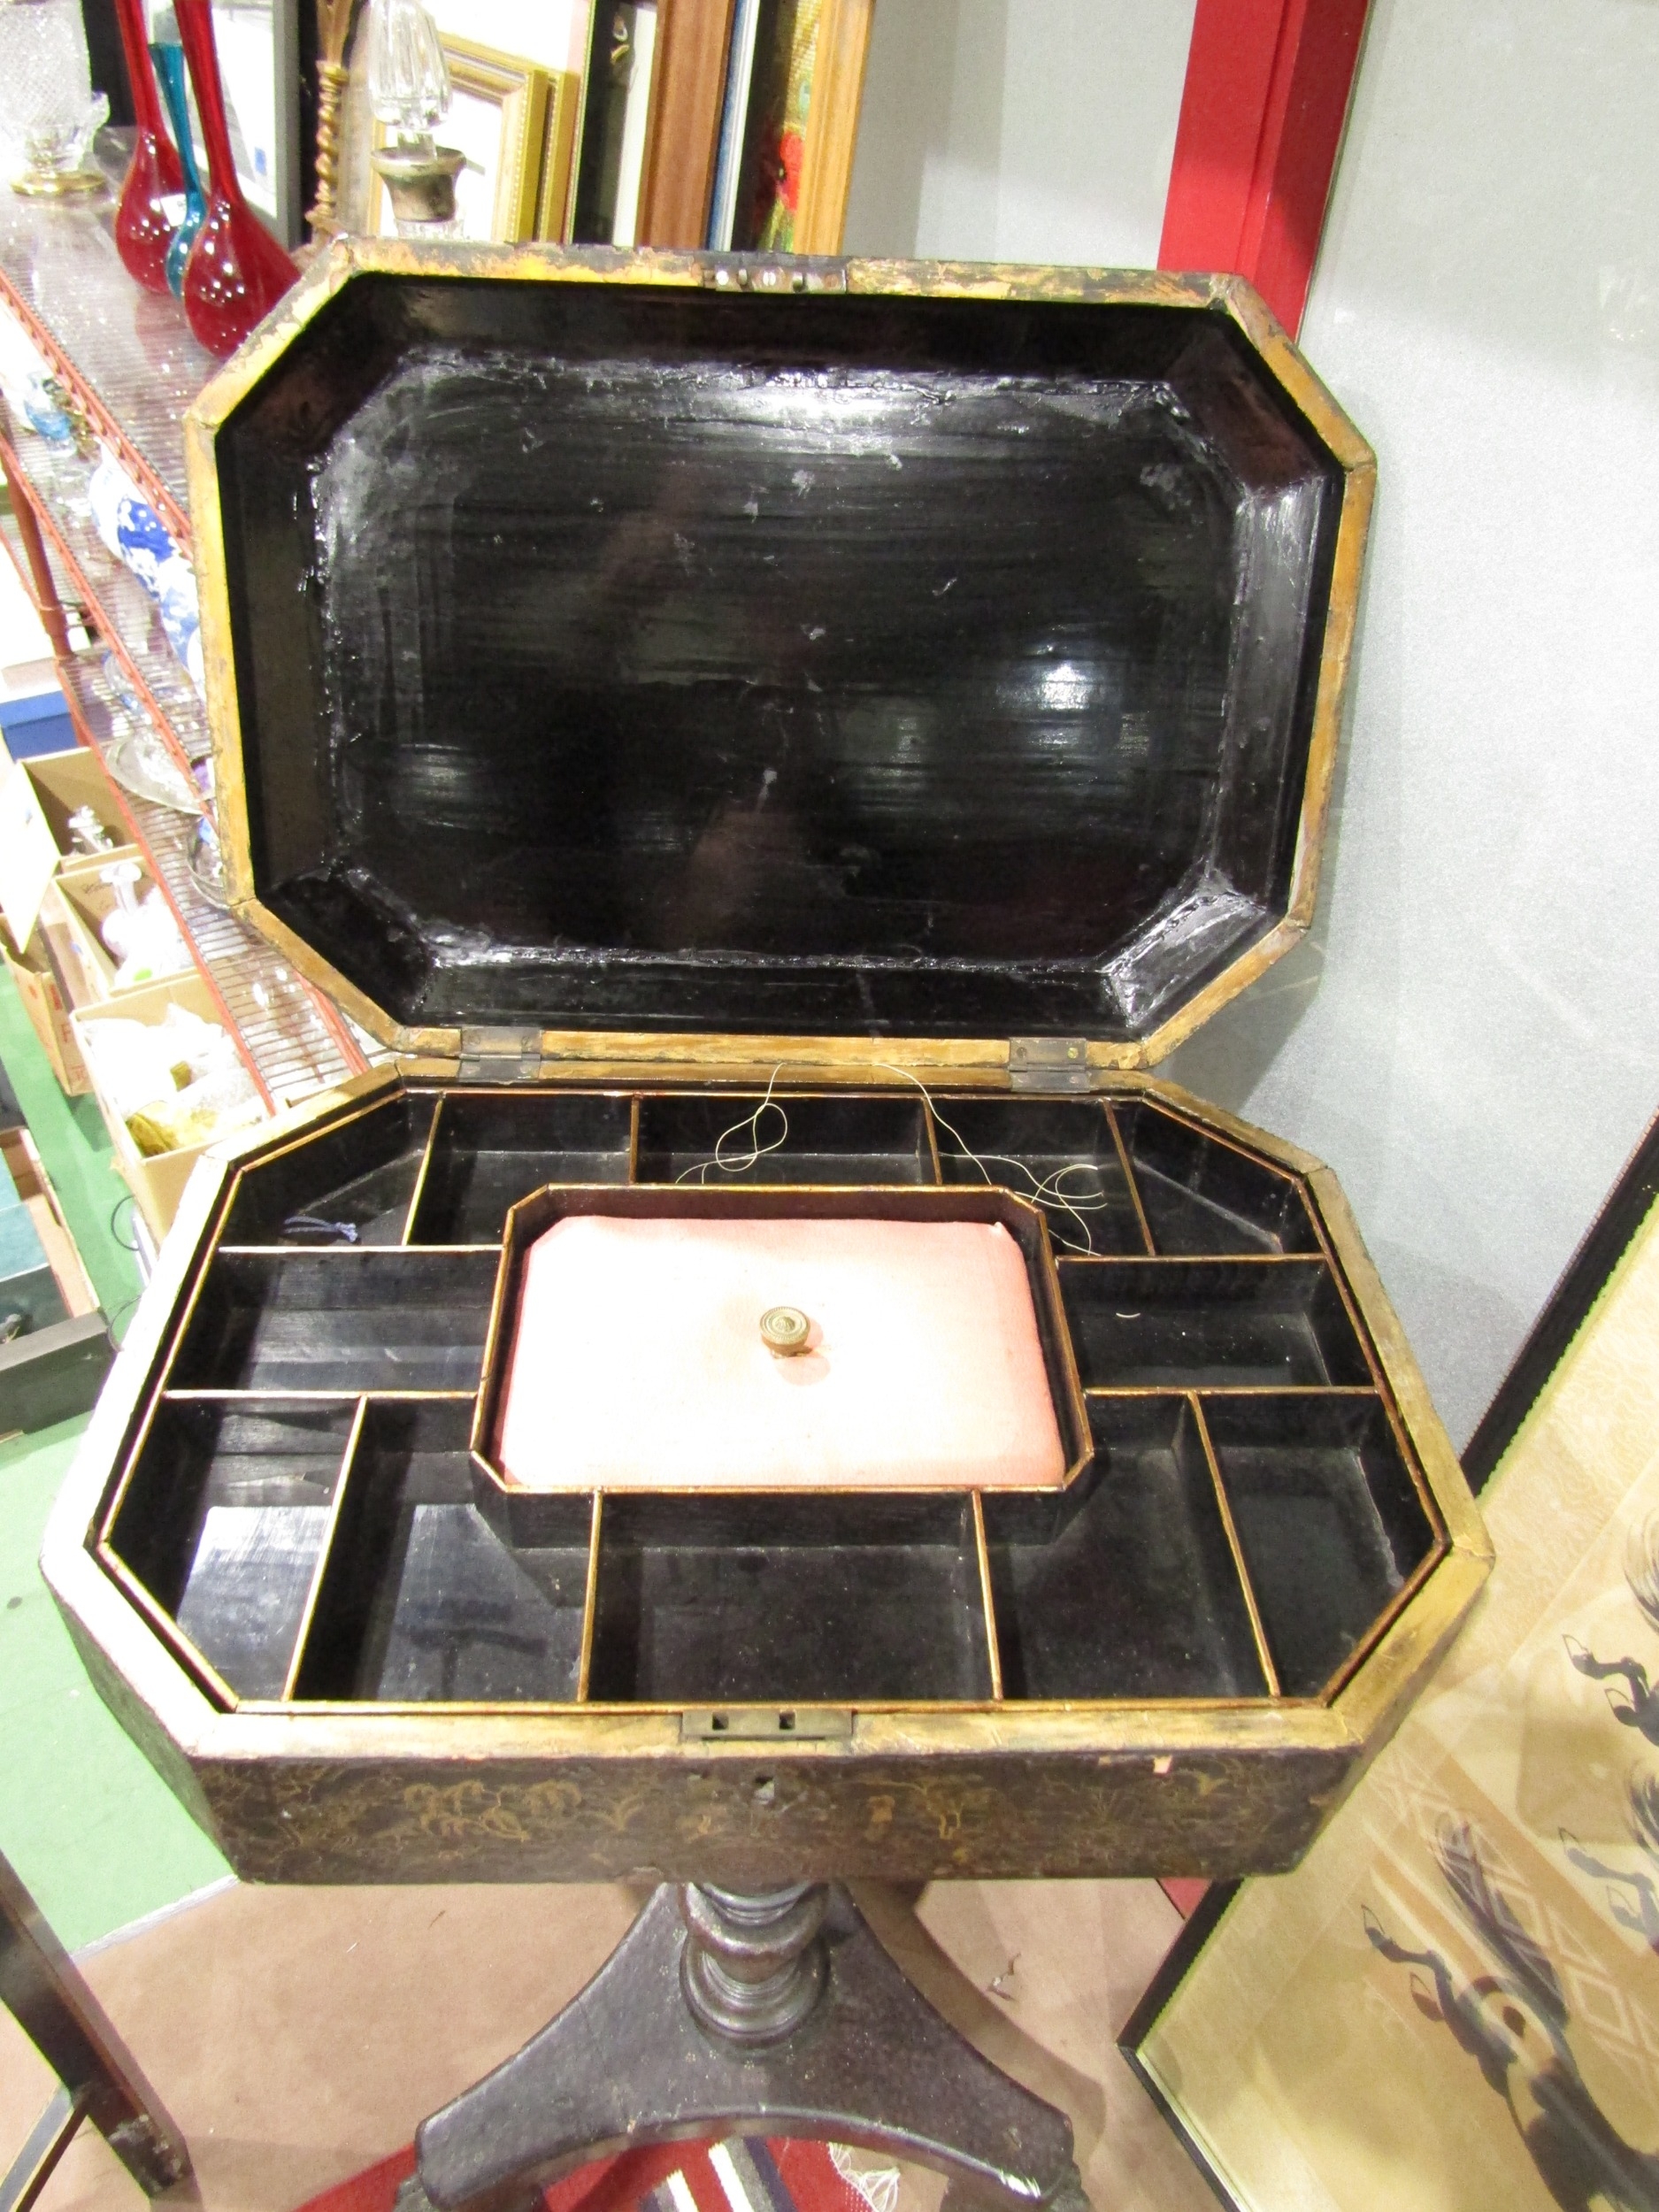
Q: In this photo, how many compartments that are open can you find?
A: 12